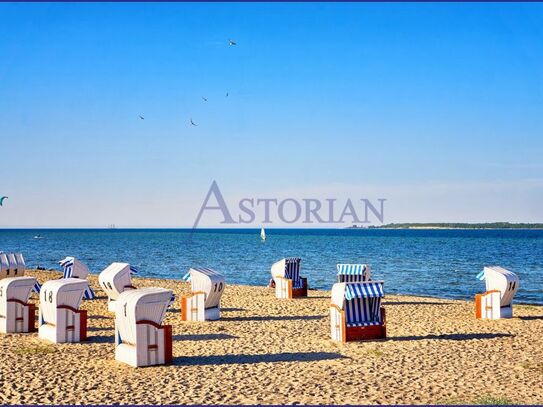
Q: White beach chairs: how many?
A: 11